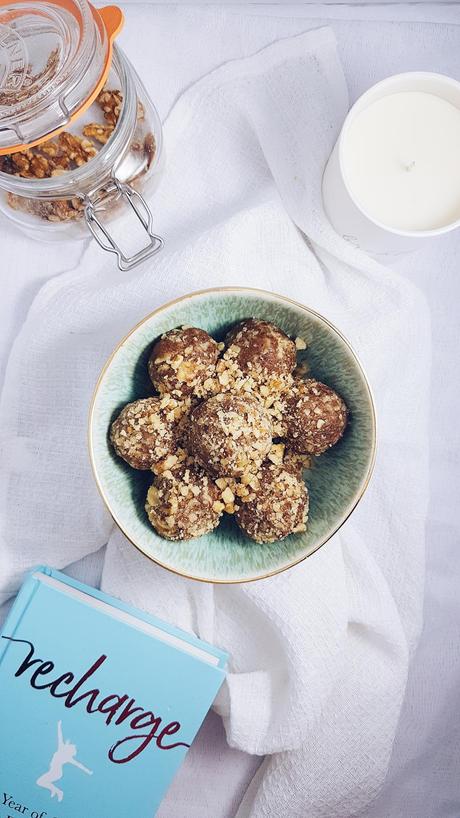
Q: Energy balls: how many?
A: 7